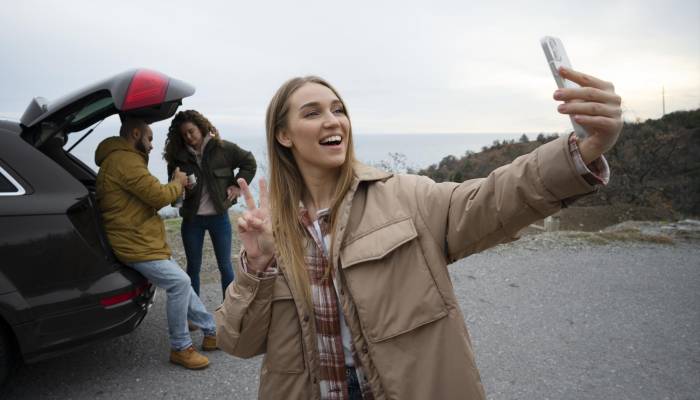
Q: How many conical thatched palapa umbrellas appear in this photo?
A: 0